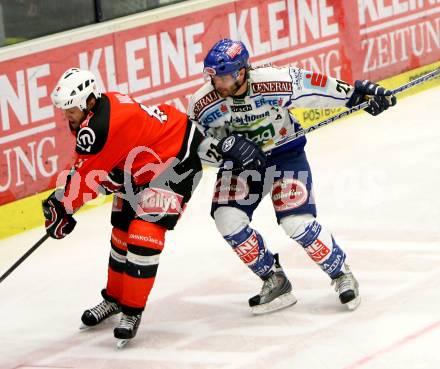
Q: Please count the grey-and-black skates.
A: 2